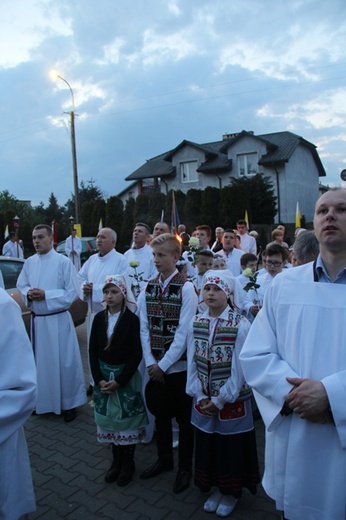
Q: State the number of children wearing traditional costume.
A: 3